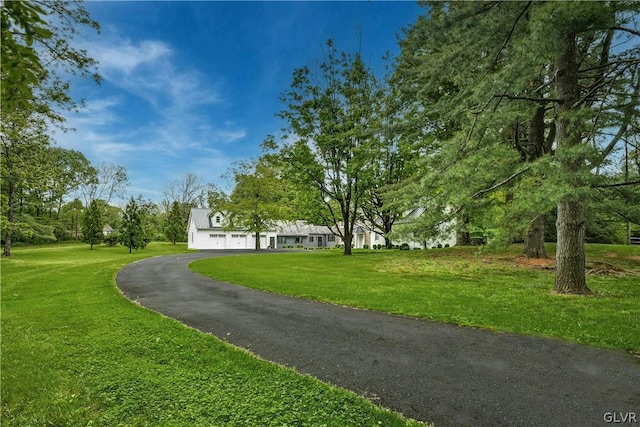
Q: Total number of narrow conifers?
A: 3